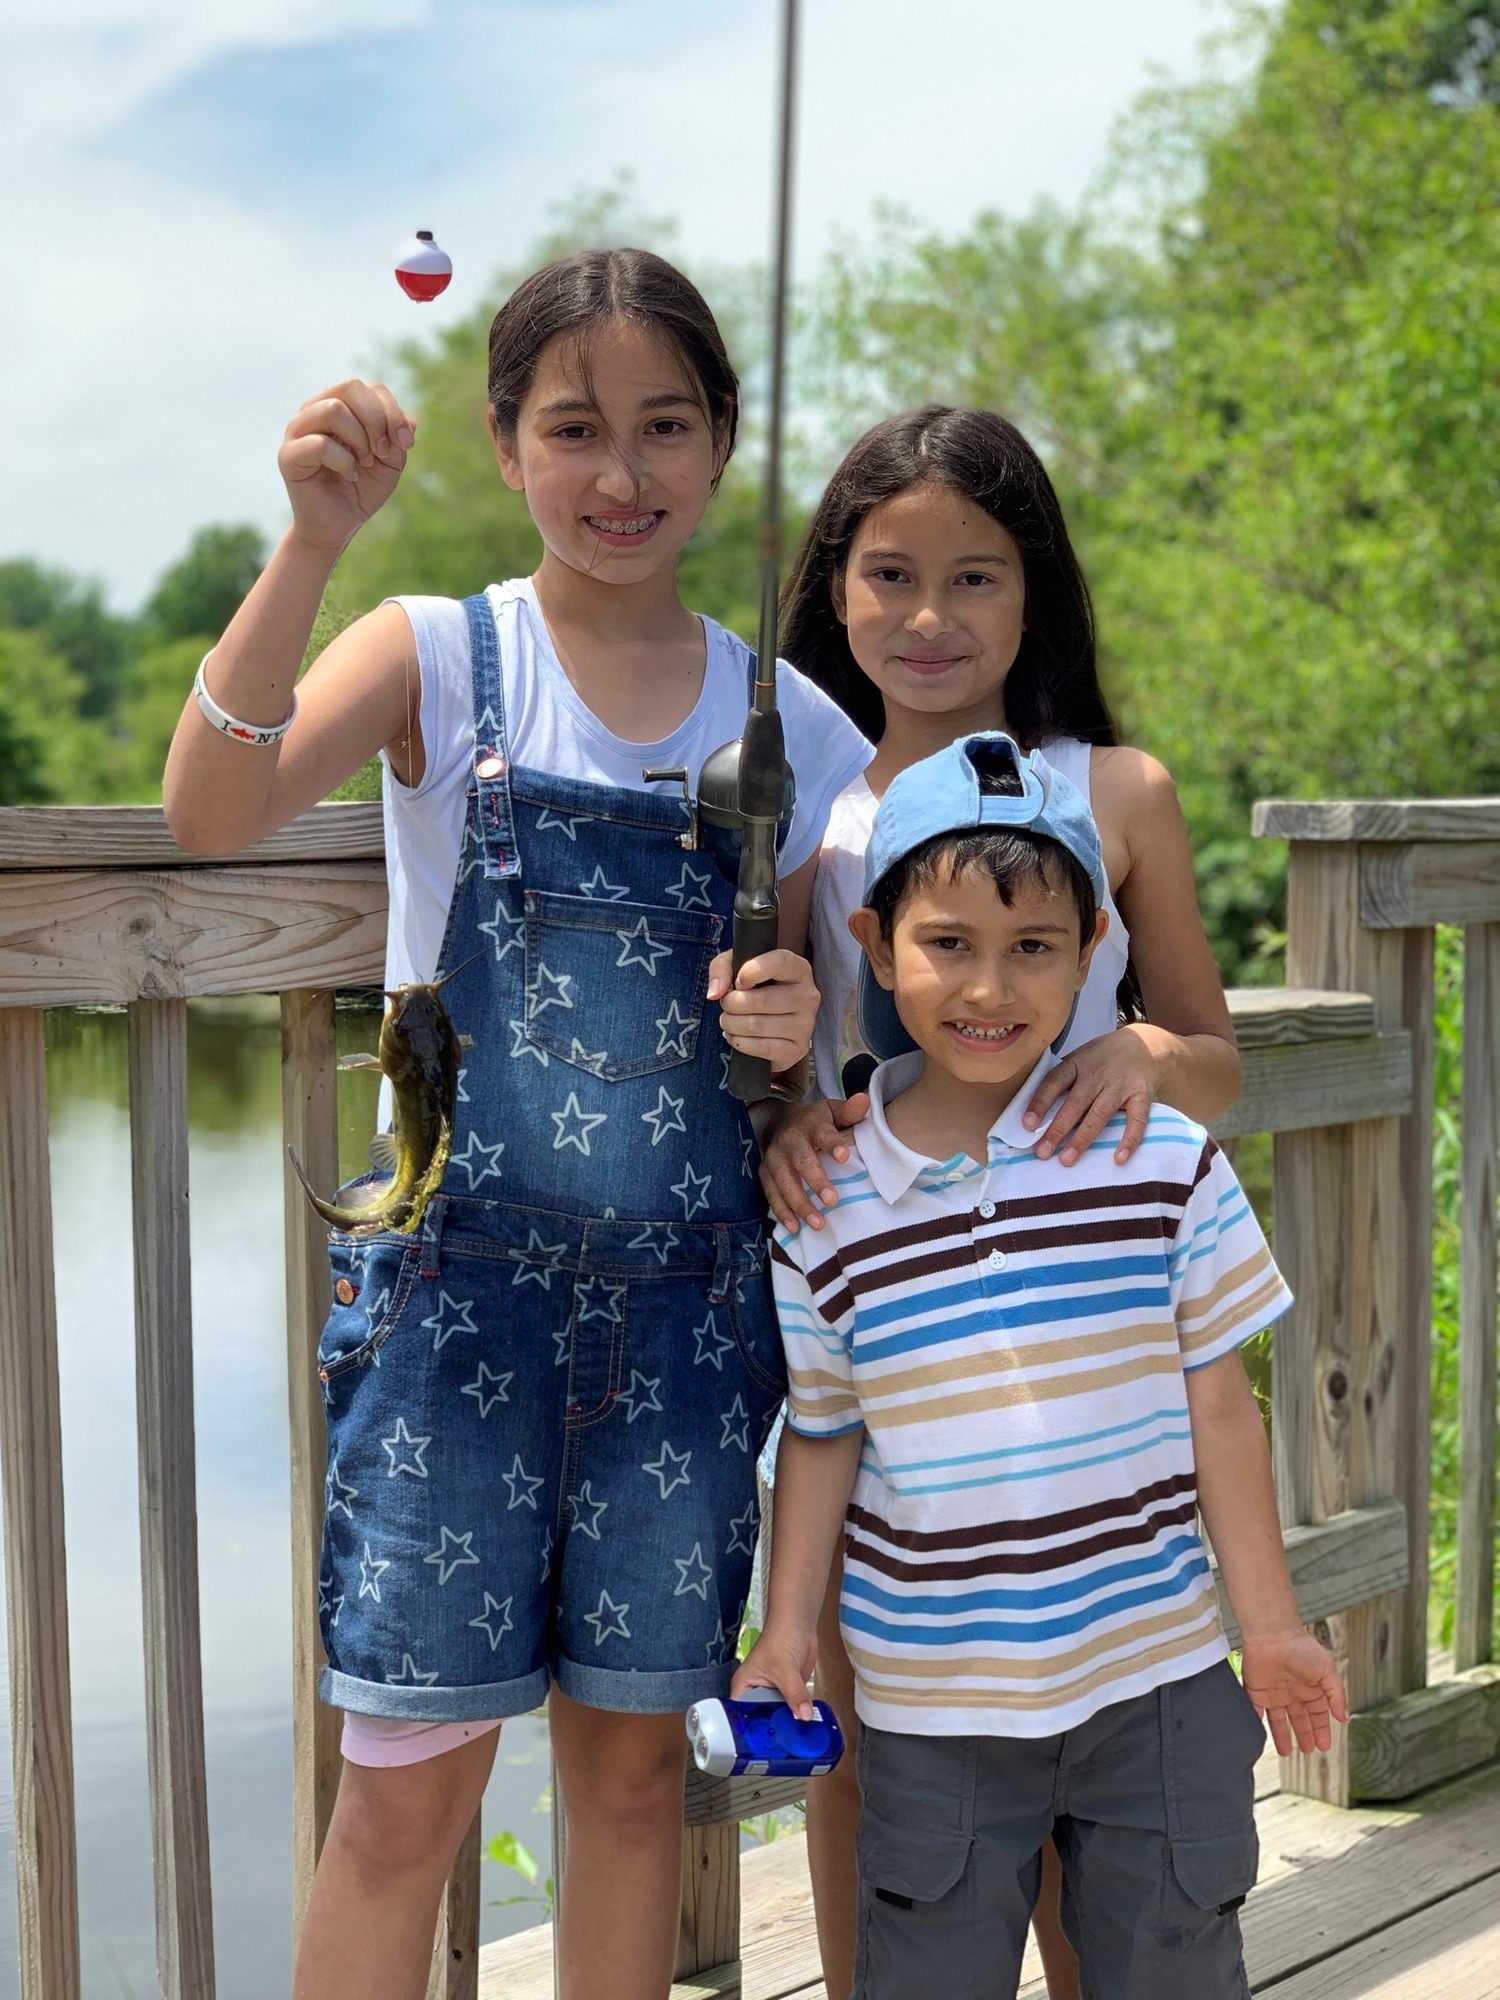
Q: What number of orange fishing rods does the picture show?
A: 0